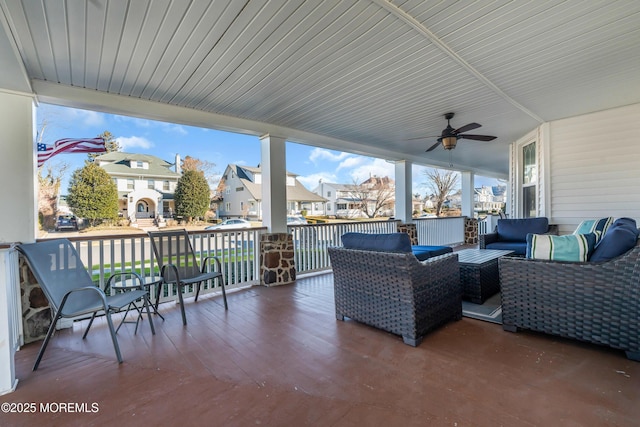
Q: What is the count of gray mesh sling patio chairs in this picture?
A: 2